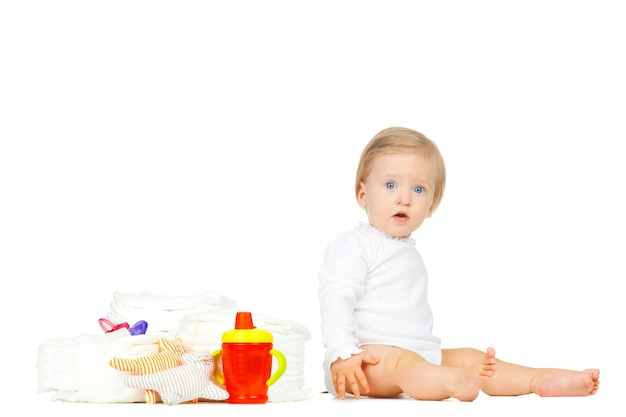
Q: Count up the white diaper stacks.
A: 3